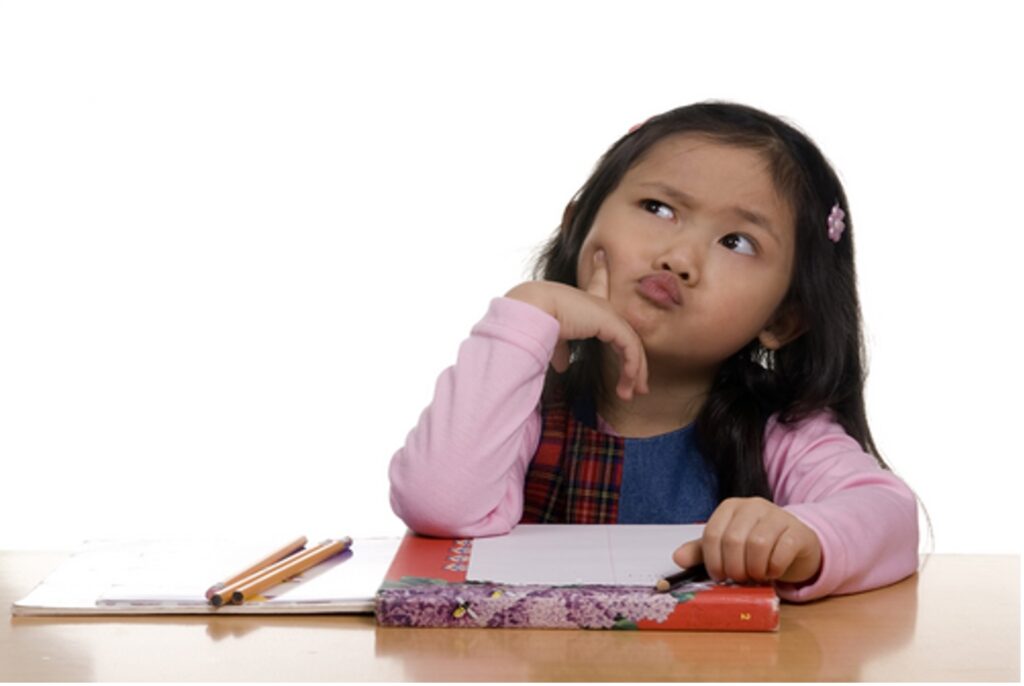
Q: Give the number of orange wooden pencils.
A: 3